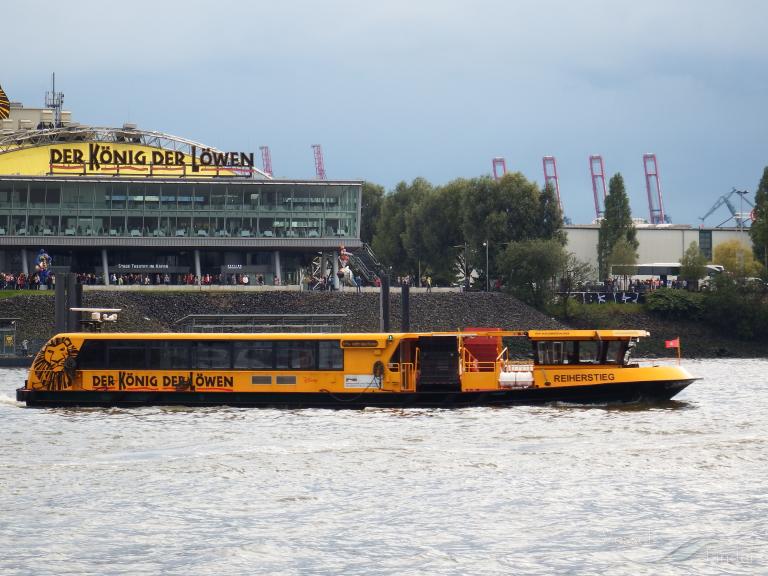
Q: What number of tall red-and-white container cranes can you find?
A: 6